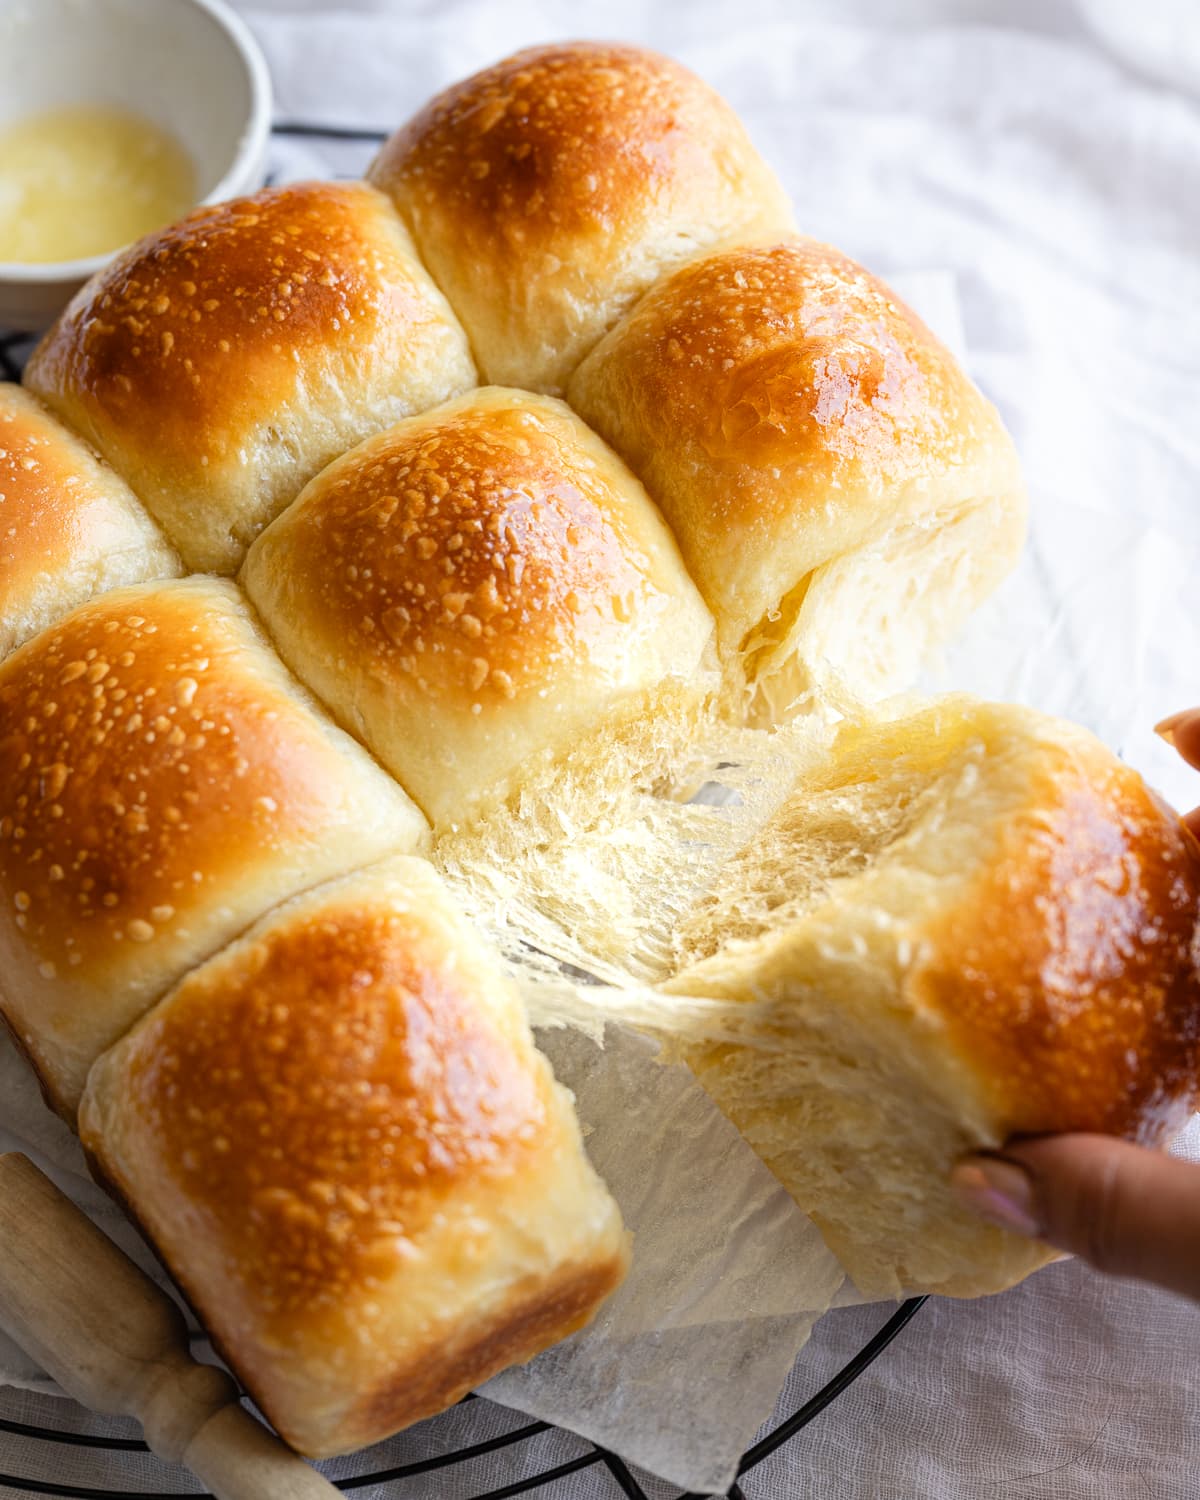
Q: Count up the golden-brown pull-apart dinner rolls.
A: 8